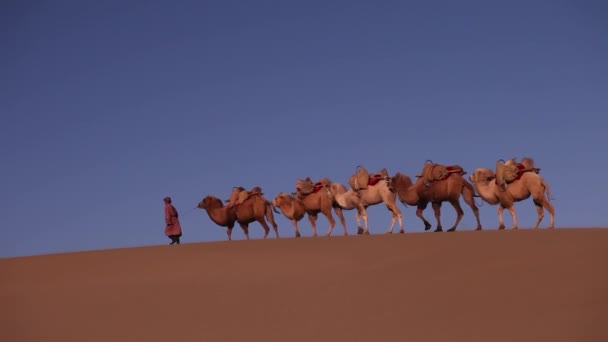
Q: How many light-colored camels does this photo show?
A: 2